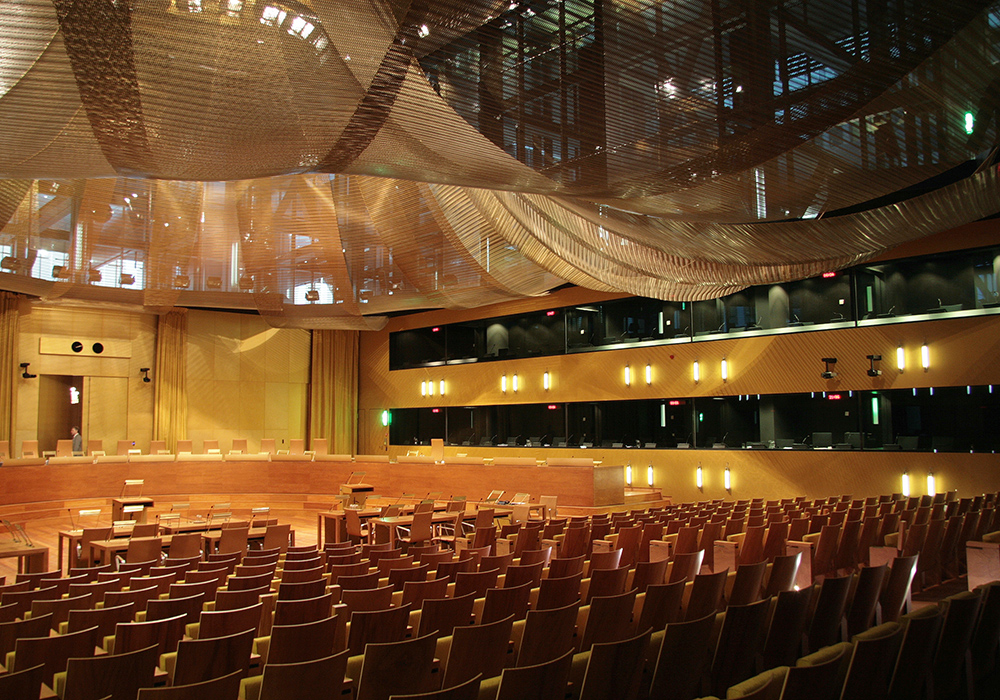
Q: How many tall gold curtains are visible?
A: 3